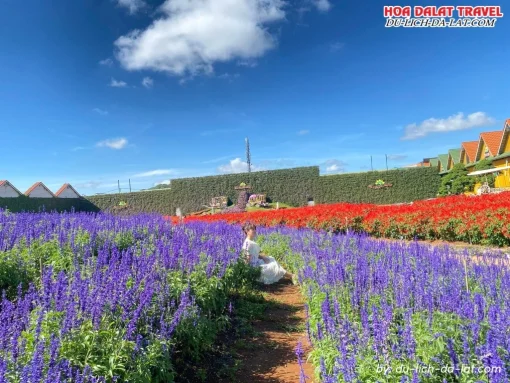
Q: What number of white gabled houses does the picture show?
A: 3